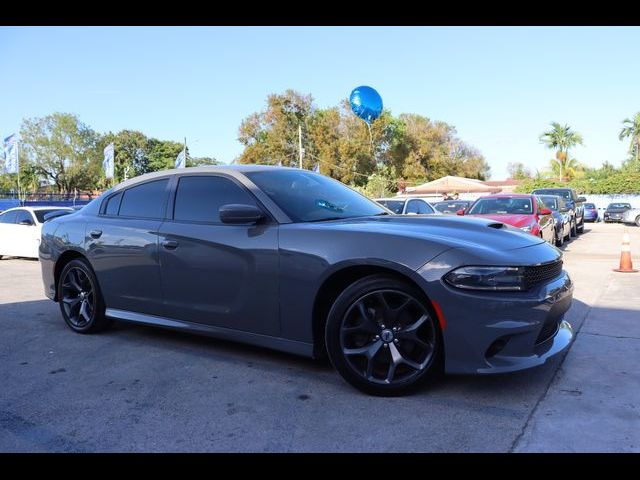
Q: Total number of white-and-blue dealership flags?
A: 3